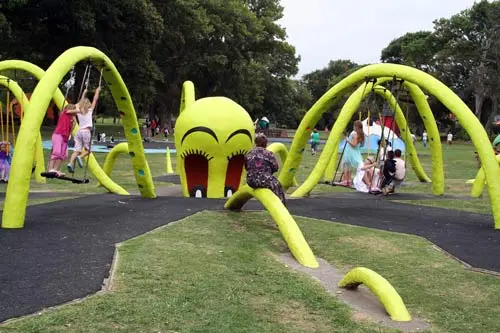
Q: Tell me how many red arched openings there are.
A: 2